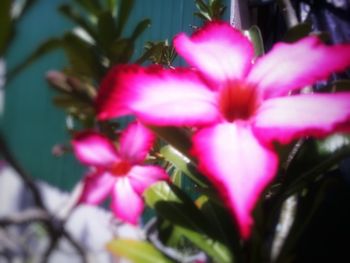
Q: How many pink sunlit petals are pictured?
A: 10